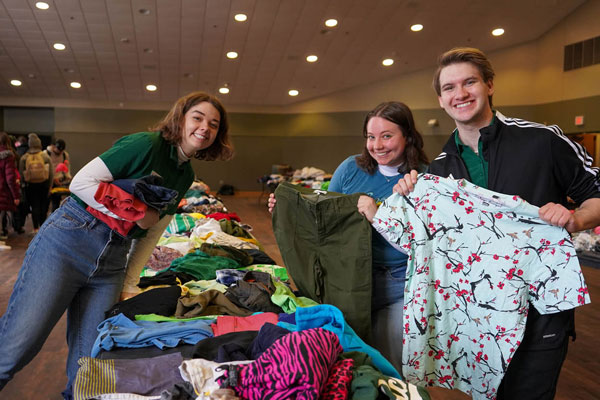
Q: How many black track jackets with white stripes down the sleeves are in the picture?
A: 1